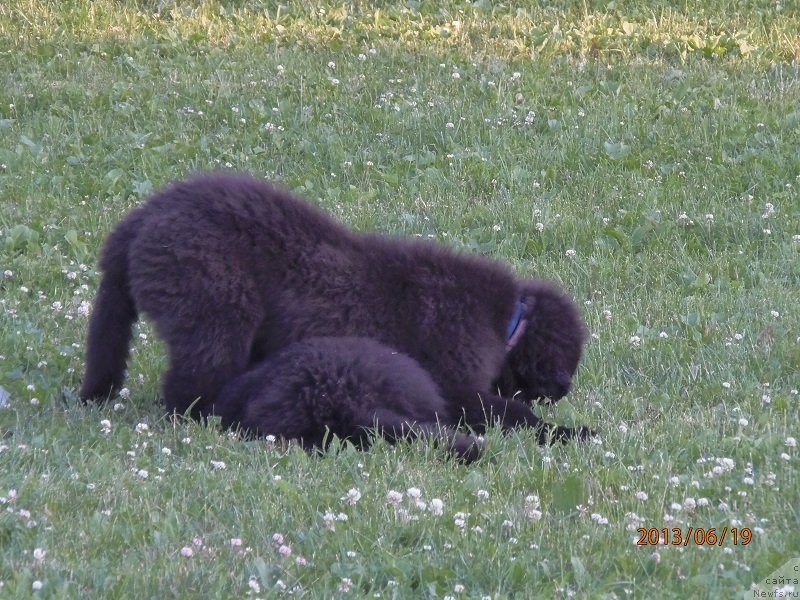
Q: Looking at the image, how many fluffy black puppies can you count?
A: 2